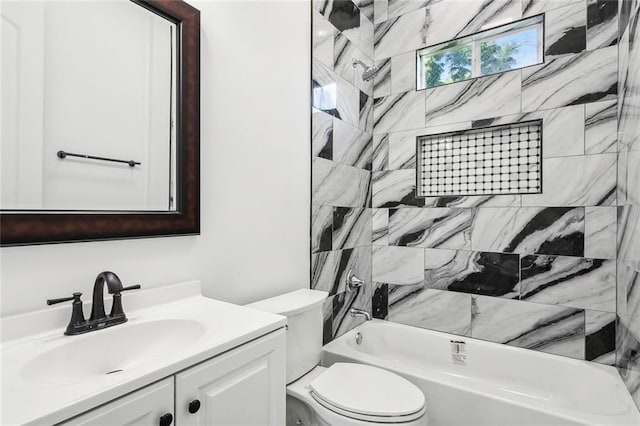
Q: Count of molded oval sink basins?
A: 1